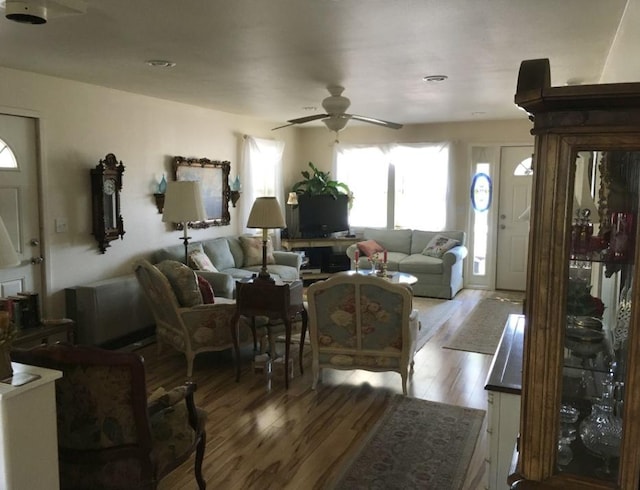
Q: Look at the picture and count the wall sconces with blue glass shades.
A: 2